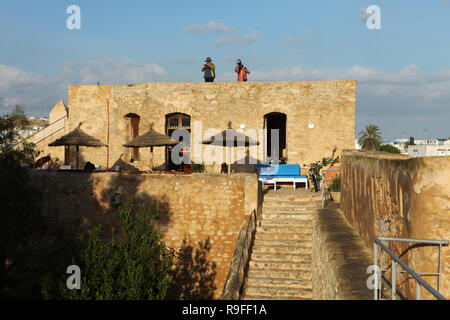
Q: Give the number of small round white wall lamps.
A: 2